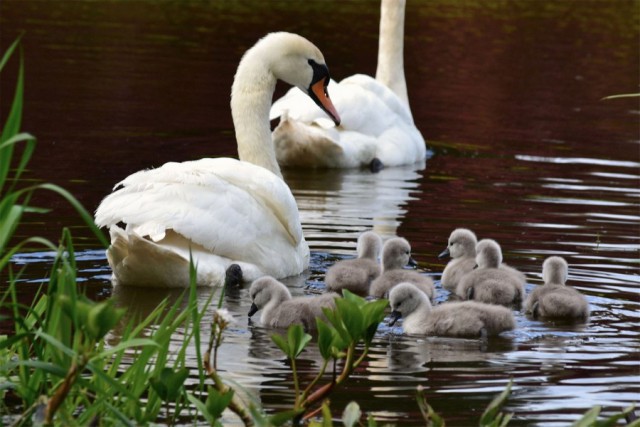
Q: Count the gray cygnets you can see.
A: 7